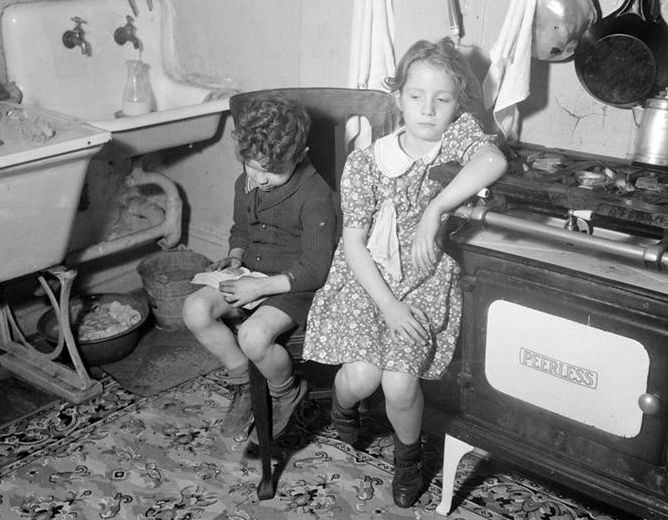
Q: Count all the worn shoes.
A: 4